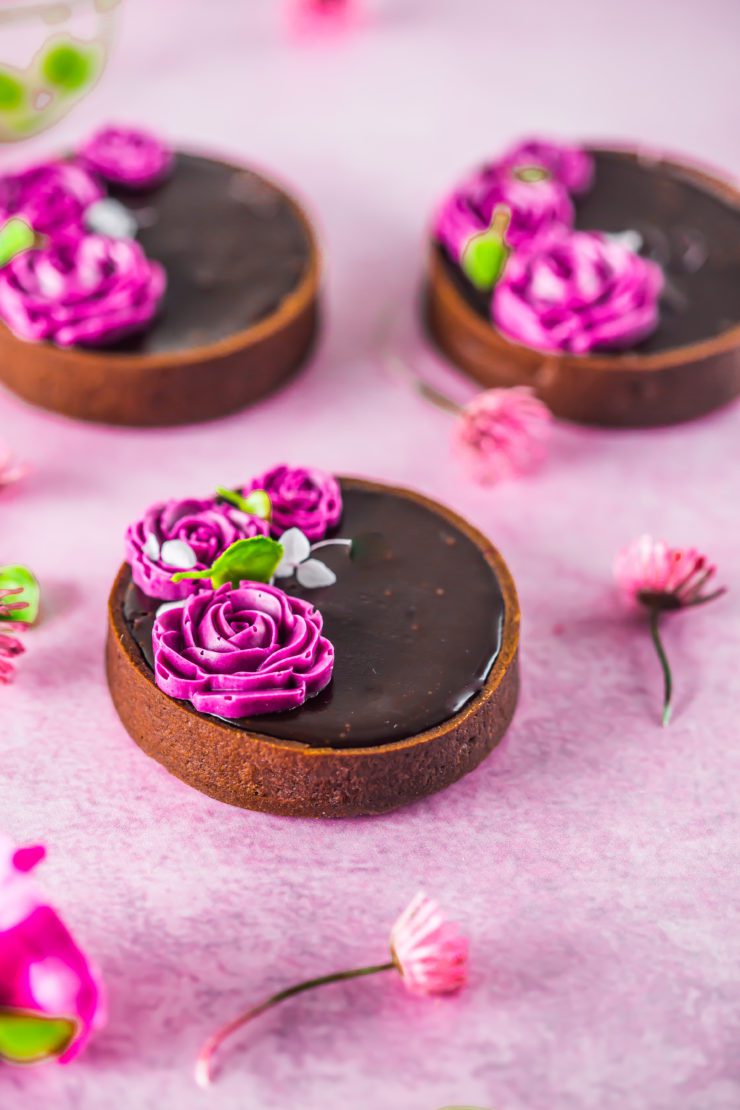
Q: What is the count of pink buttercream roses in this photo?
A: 9